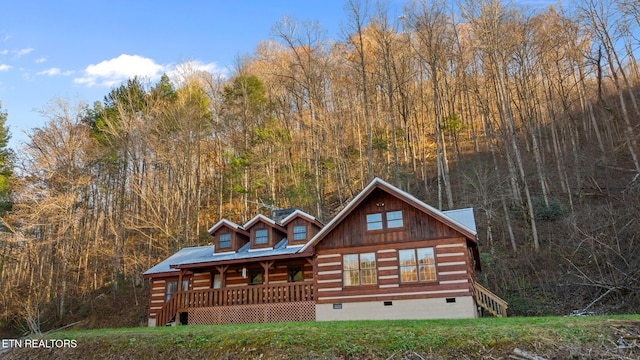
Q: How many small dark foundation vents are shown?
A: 3